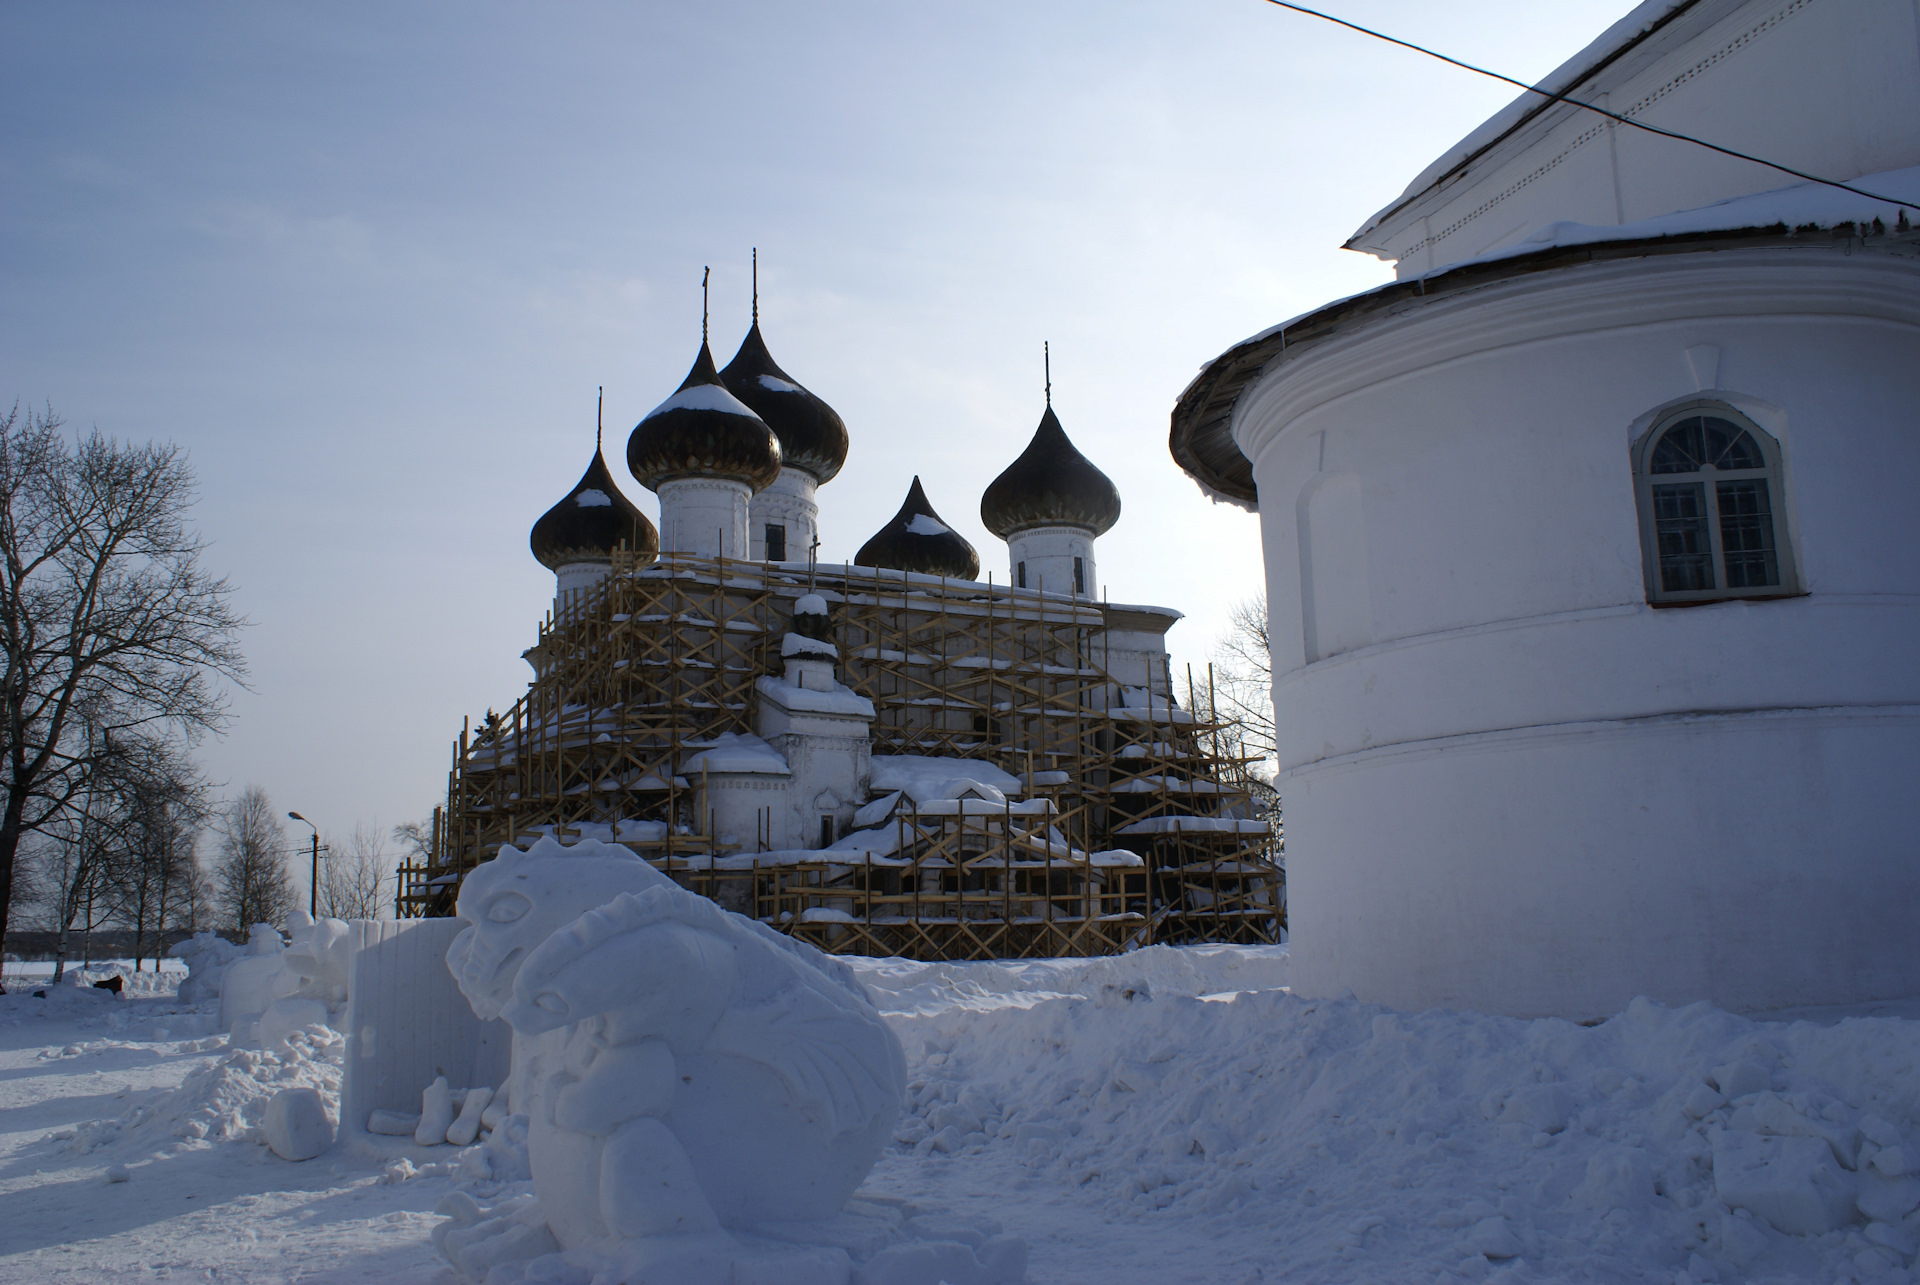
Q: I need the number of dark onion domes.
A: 5